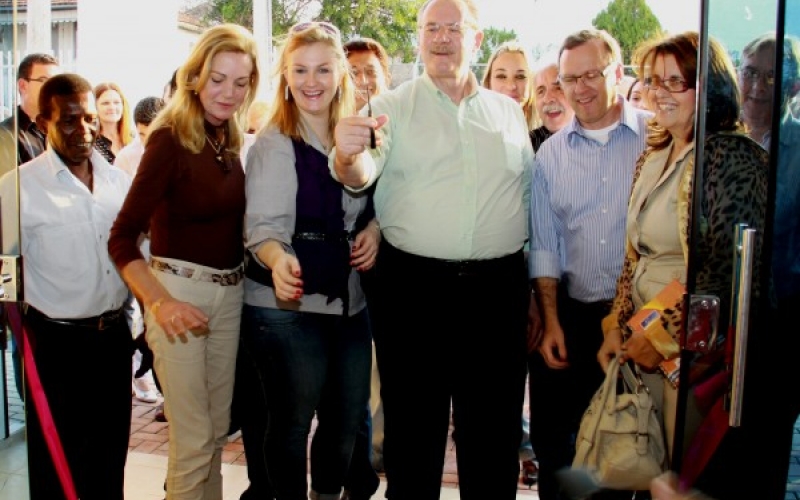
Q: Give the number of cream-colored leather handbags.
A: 1